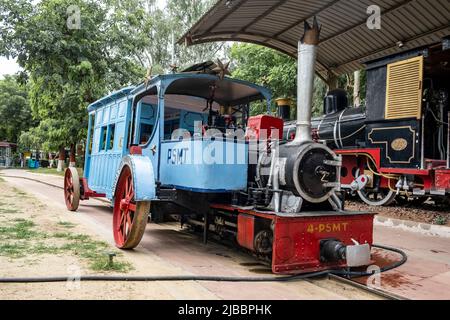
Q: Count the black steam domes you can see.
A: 1